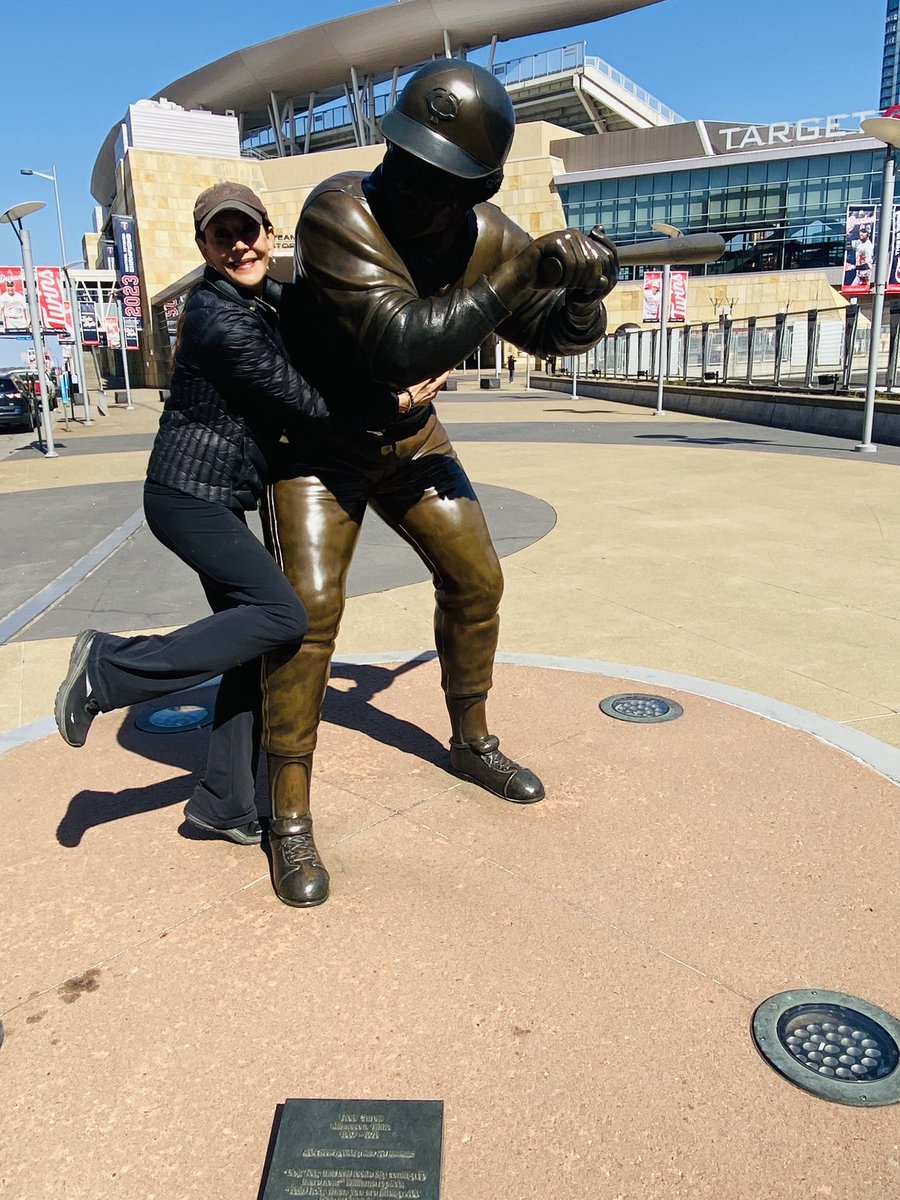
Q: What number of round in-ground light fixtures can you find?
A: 3